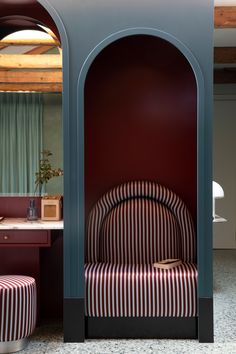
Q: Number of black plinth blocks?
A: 2